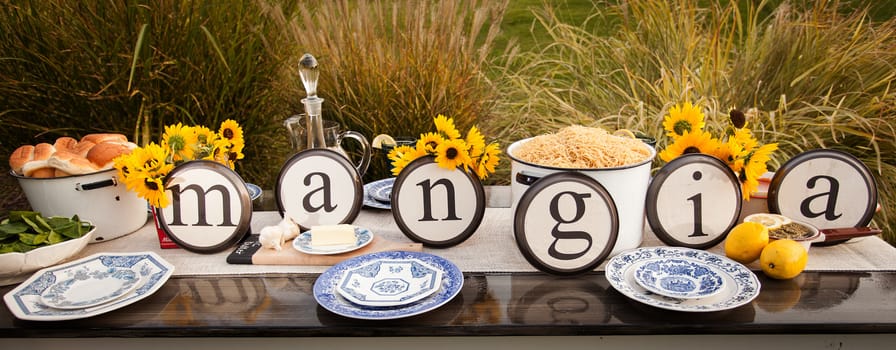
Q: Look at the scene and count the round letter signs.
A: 6